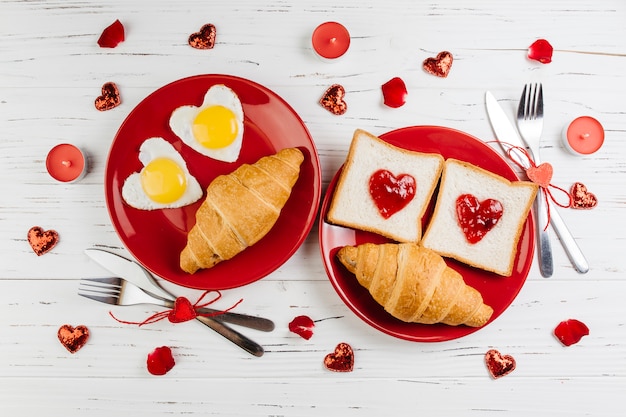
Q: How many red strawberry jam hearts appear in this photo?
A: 2